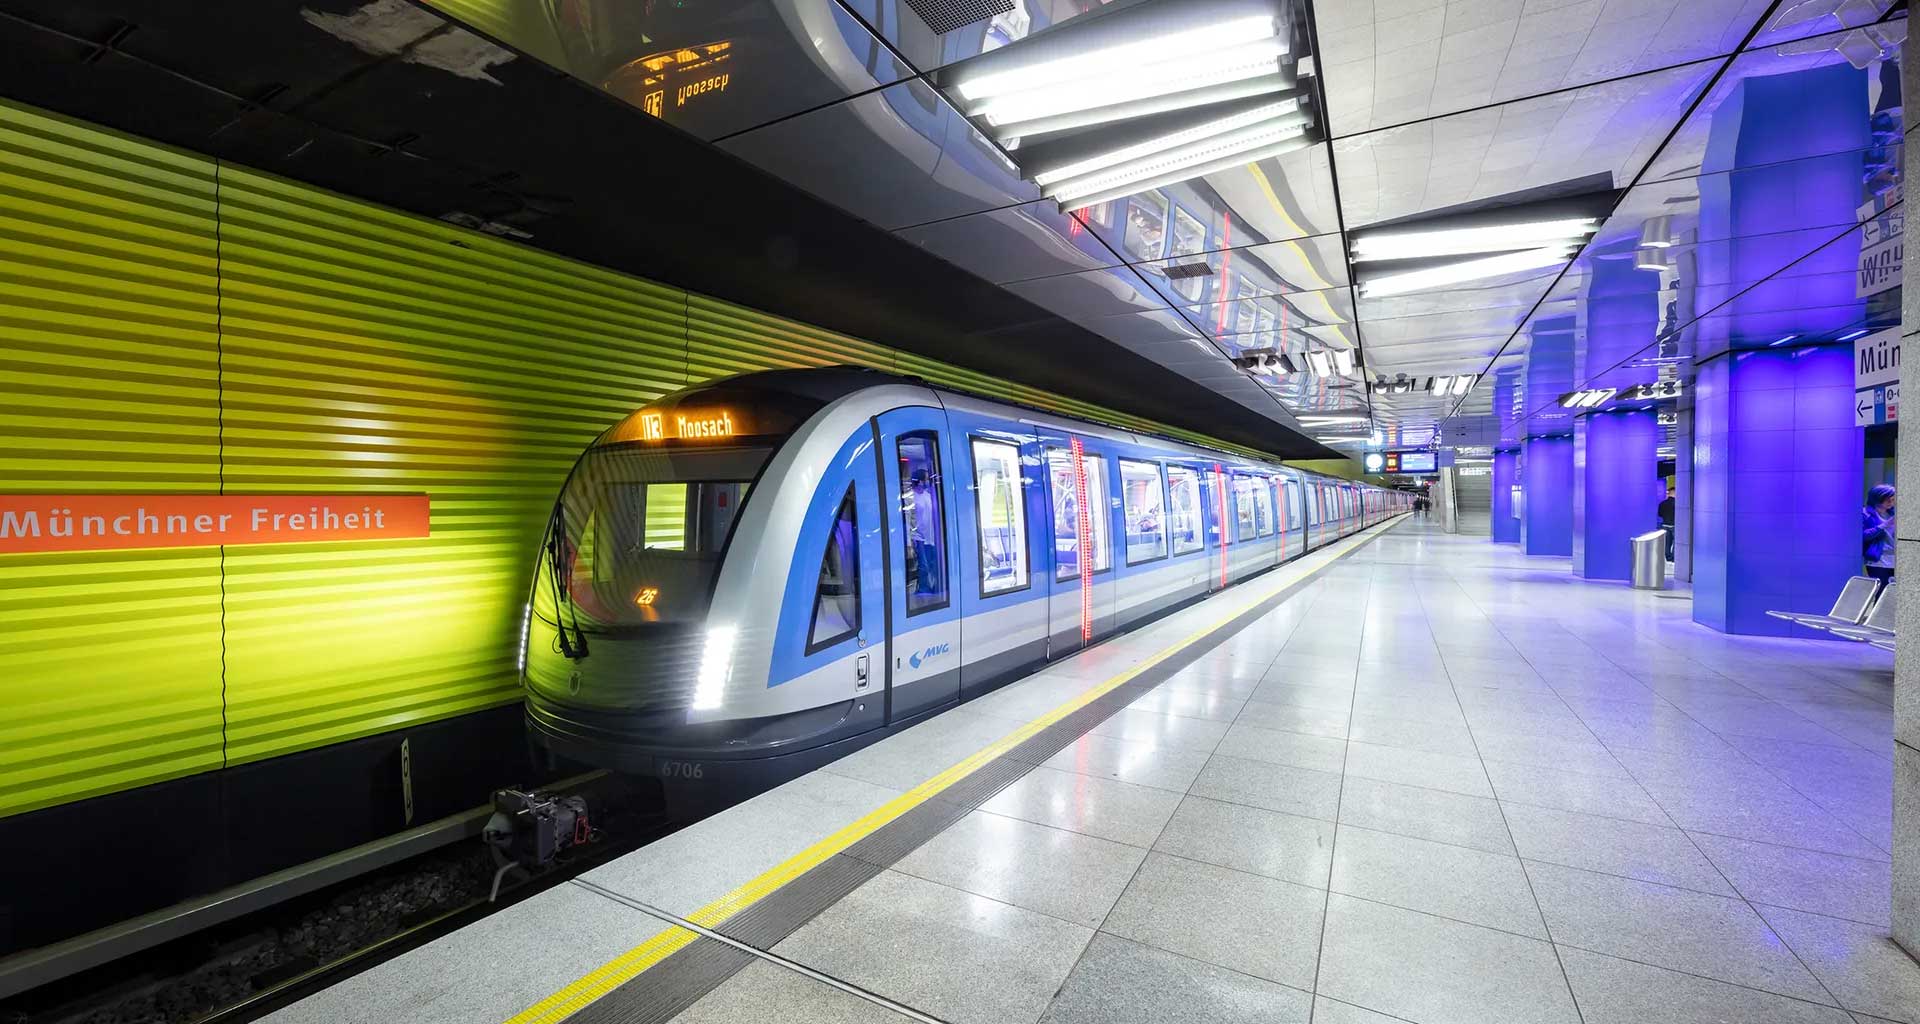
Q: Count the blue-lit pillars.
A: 4